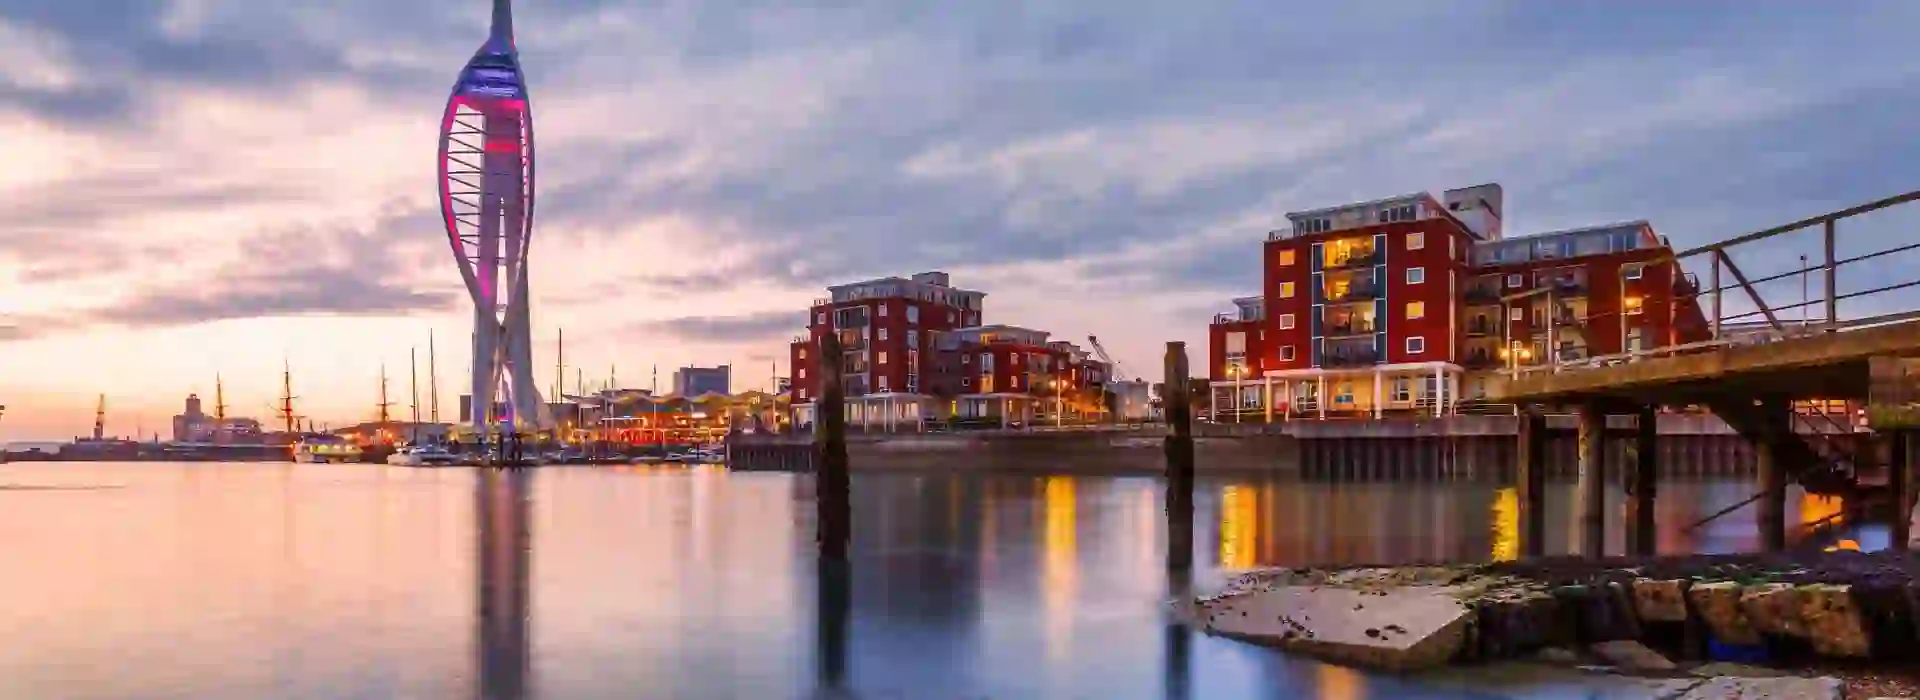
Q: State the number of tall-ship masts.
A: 3